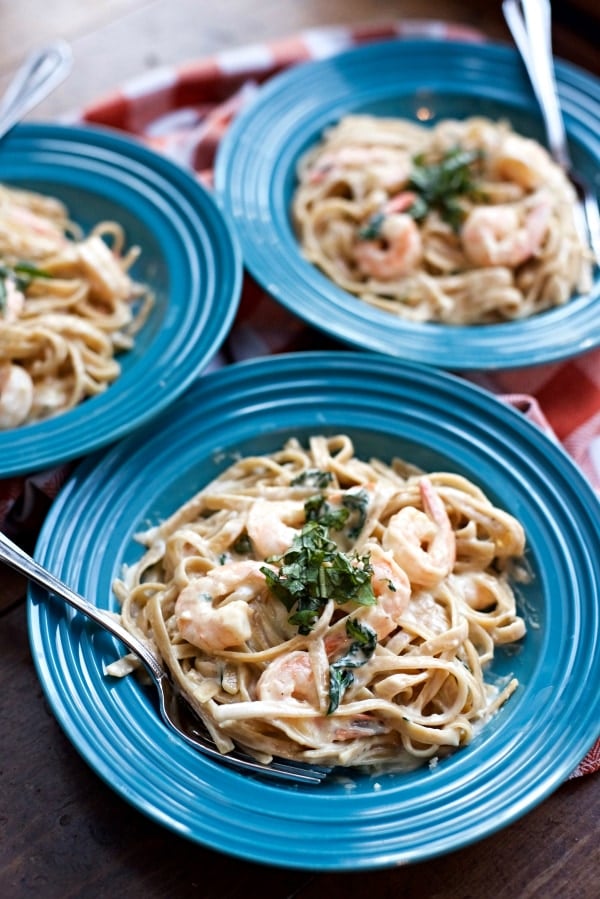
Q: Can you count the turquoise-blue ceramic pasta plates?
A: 3